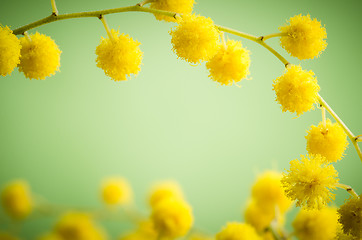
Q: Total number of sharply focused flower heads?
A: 11